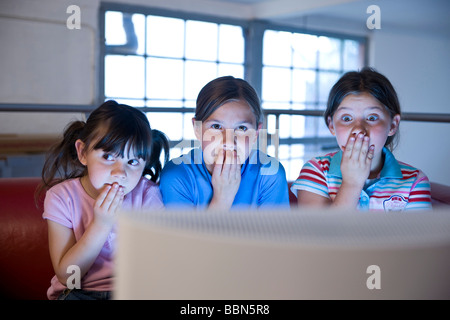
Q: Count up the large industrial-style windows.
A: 2